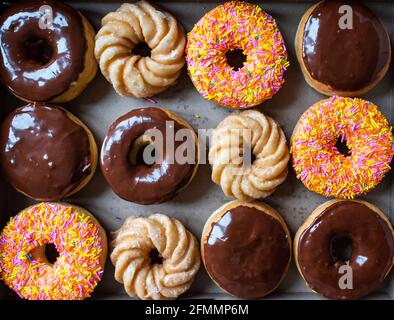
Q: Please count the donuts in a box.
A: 12